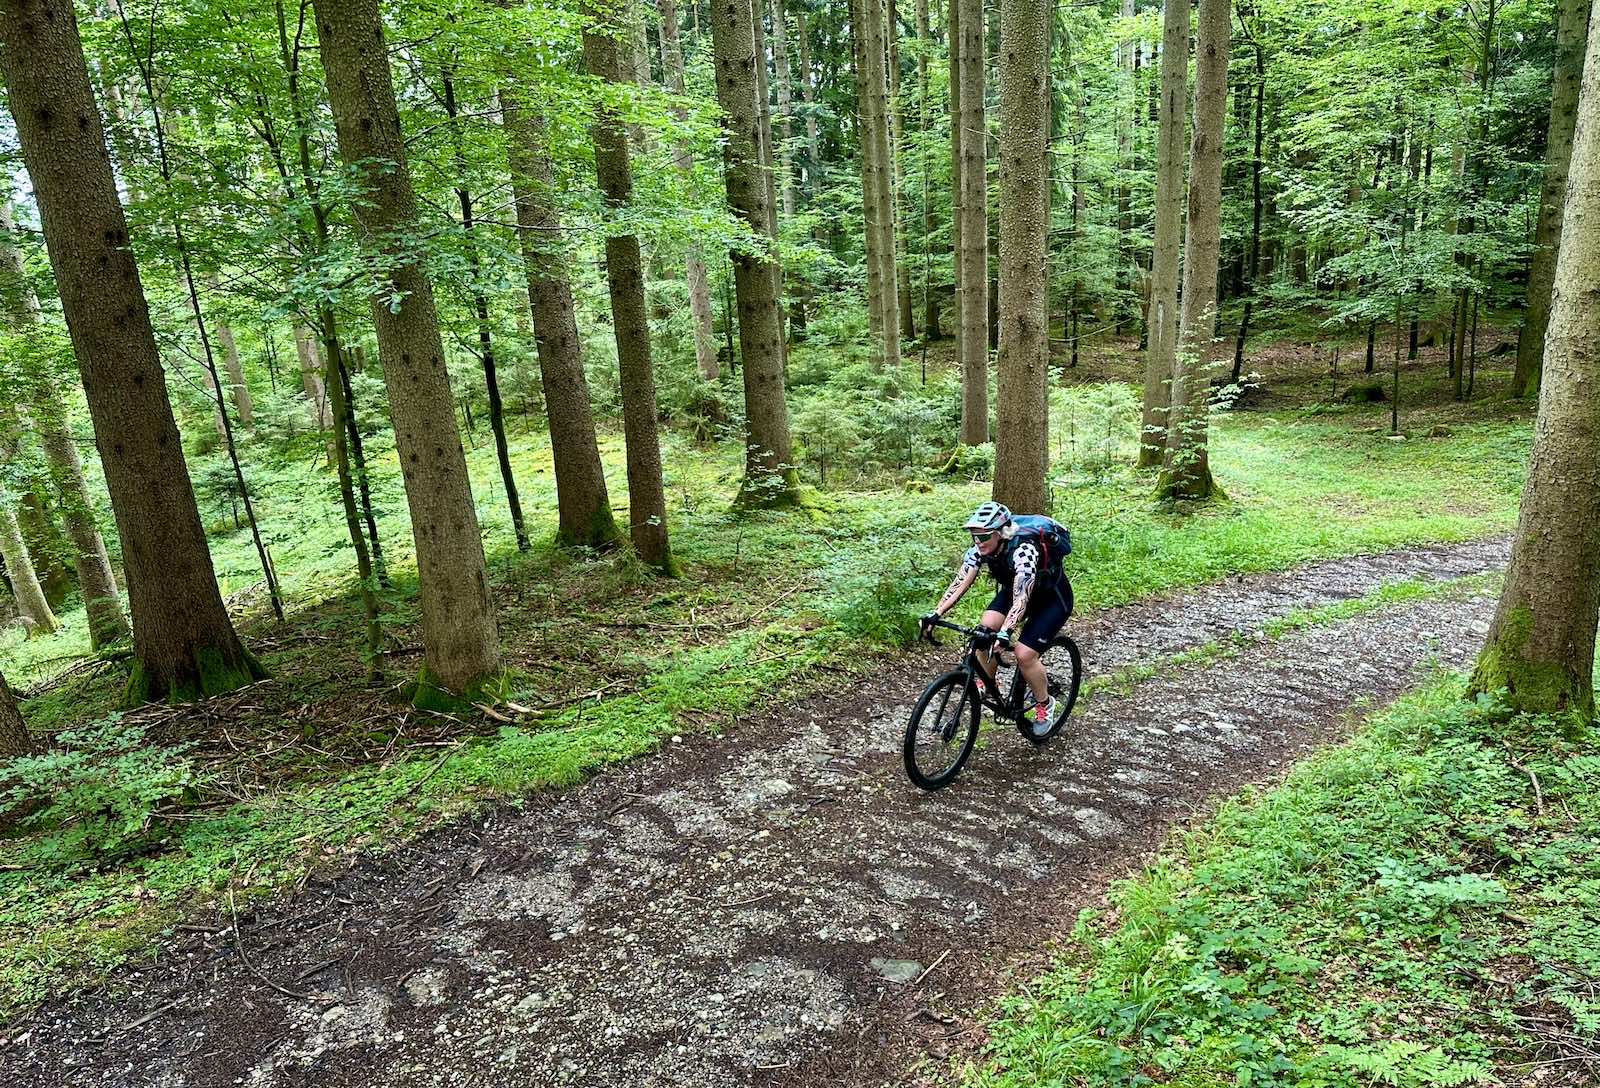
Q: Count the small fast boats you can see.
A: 0